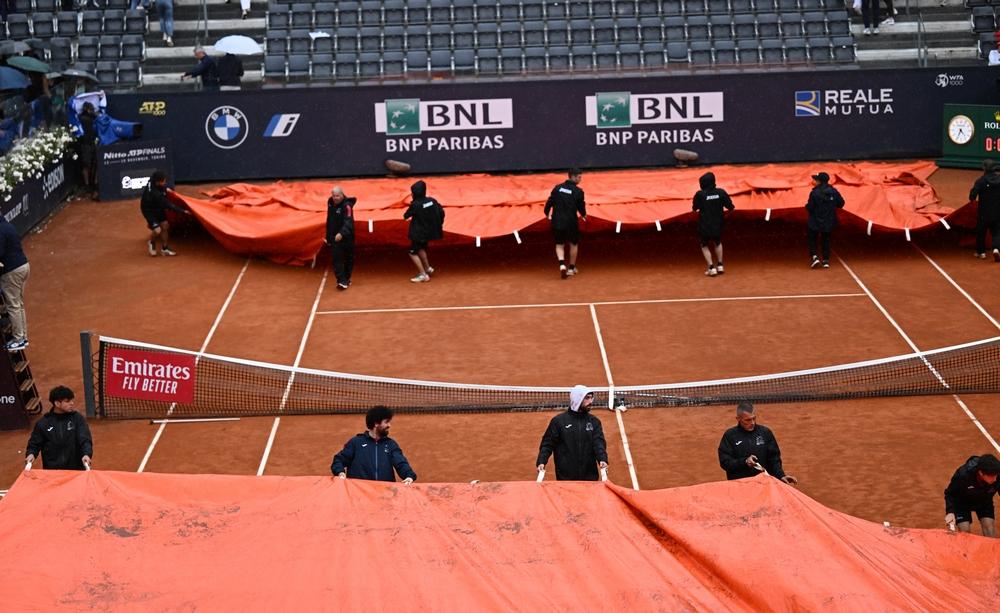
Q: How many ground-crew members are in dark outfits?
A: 12